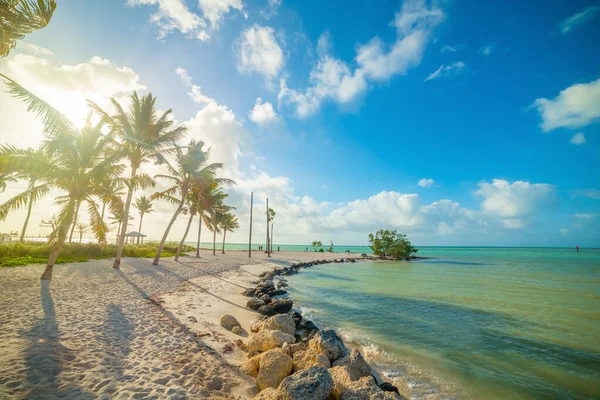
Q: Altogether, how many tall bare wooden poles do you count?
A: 3